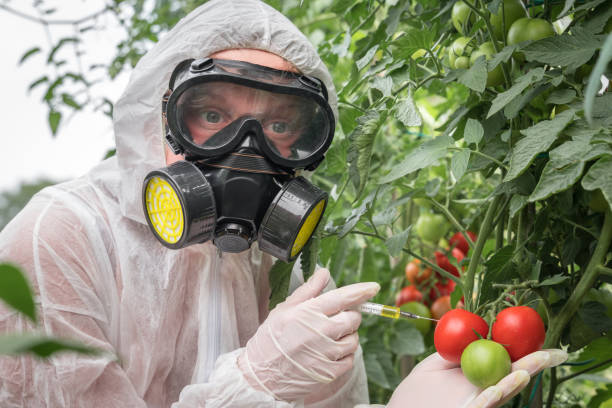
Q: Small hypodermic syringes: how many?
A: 1